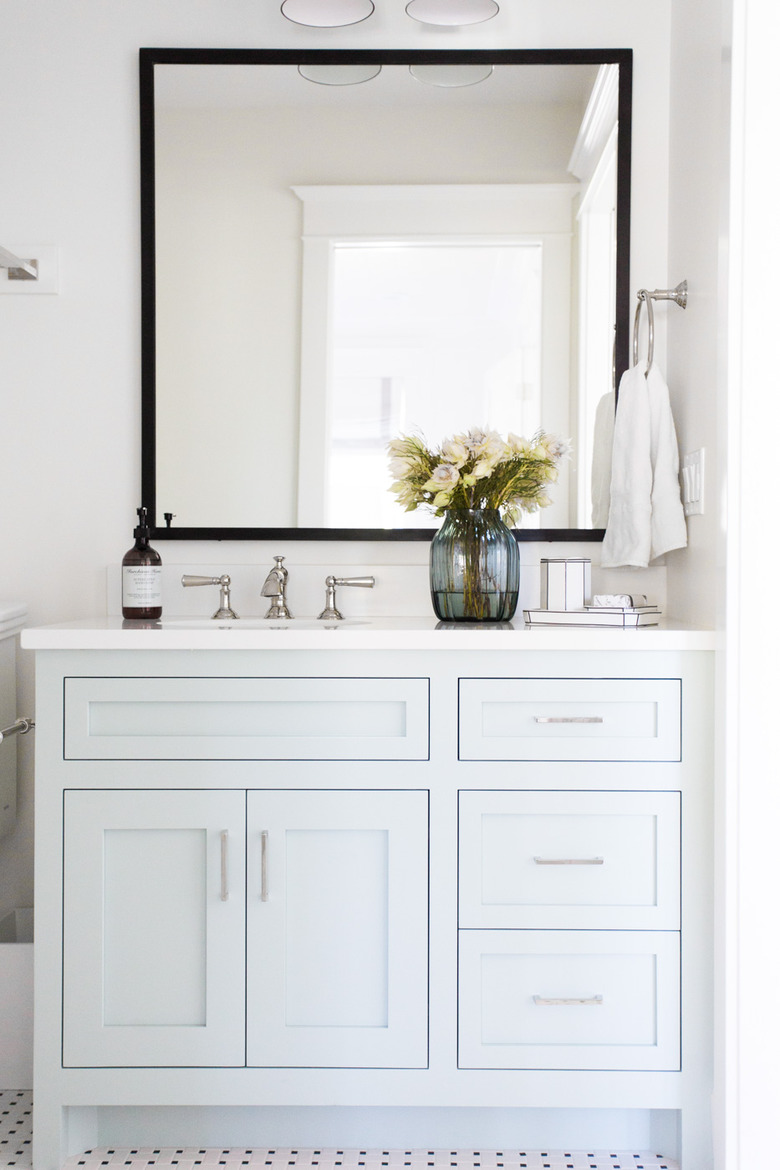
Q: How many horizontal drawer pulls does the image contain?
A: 3